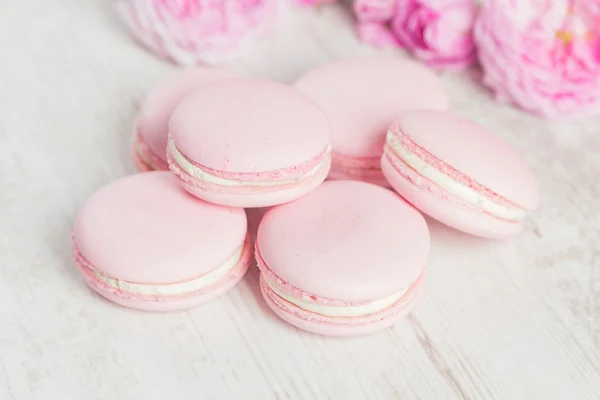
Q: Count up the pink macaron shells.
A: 12